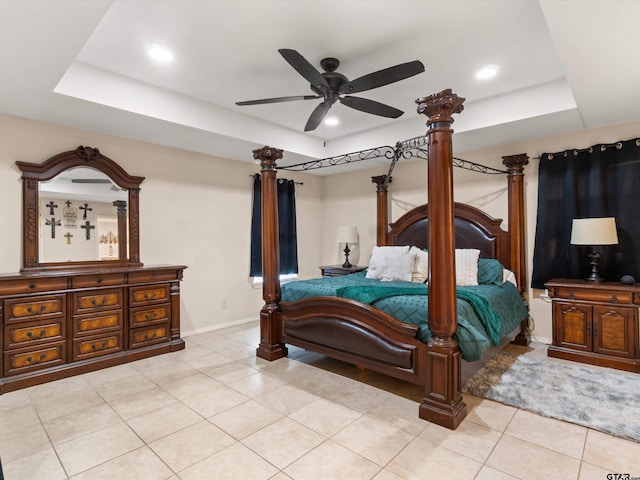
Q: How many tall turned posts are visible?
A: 4